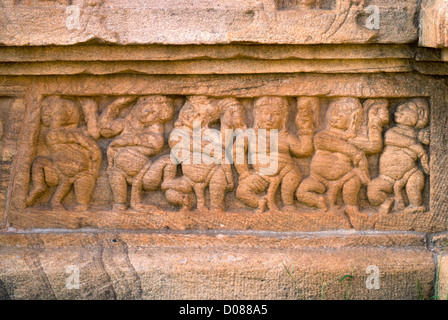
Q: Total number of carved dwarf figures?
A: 6